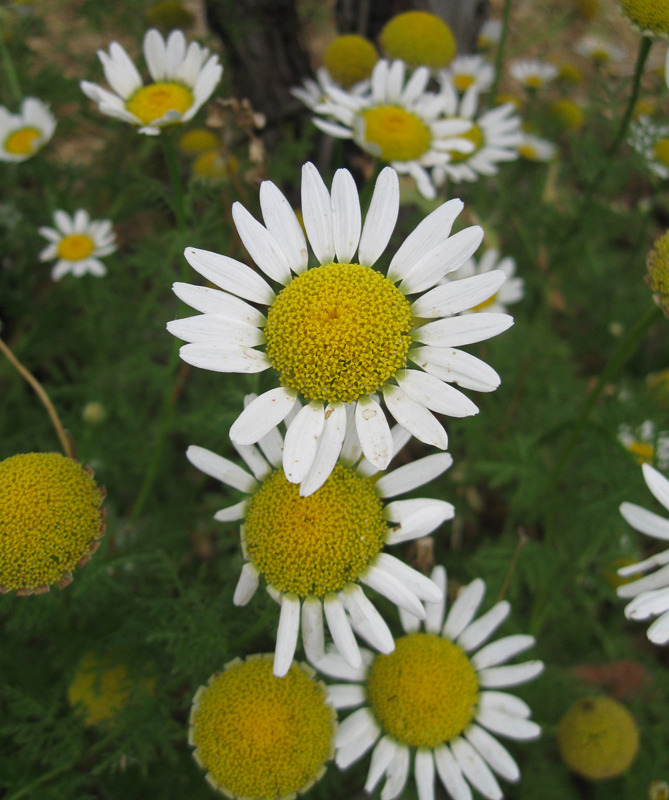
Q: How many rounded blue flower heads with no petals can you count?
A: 0